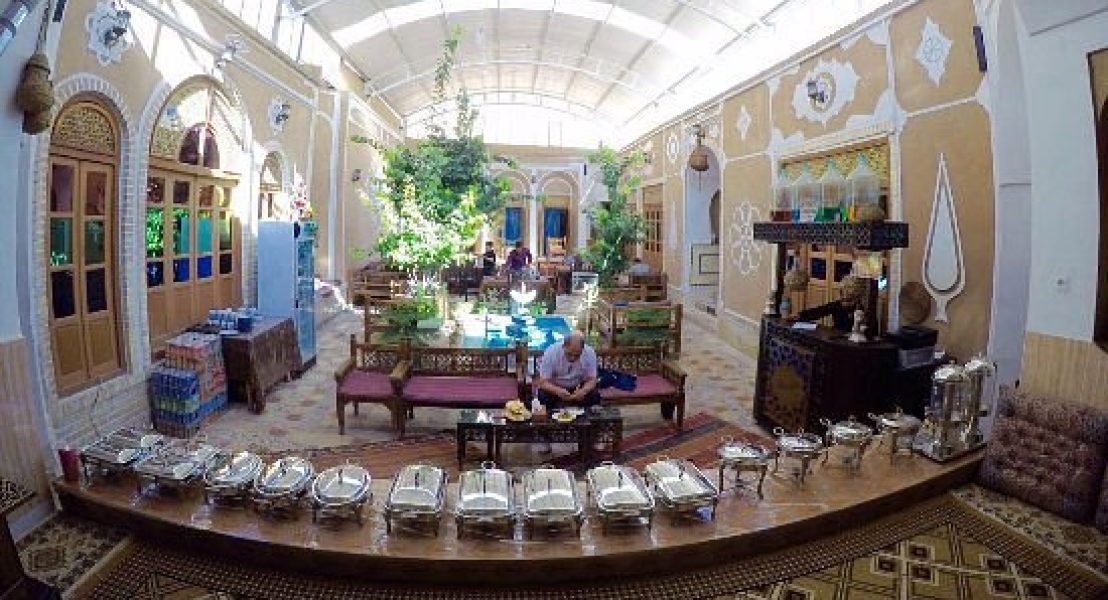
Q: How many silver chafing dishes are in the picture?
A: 14